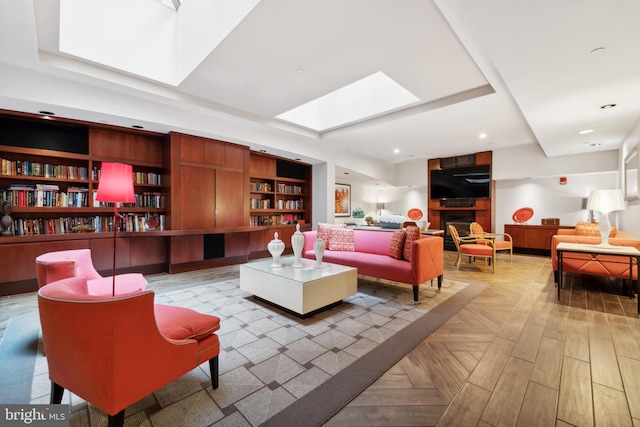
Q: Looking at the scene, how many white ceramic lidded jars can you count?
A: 3